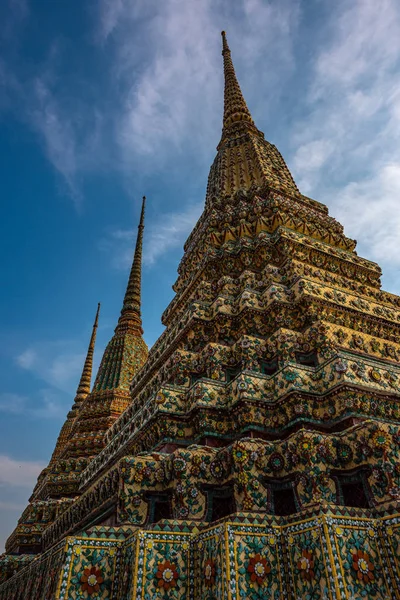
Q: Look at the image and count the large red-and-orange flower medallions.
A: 6